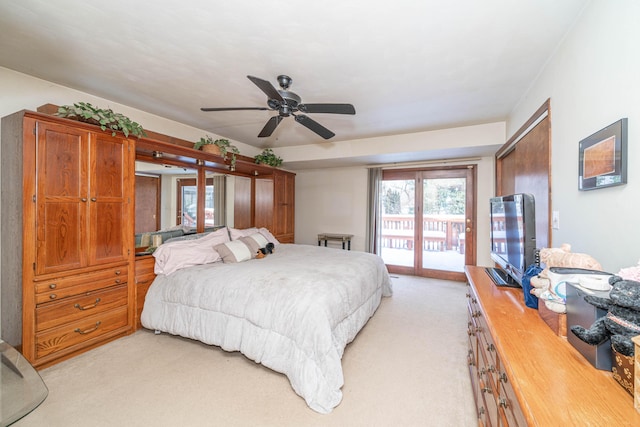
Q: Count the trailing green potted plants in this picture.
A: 3